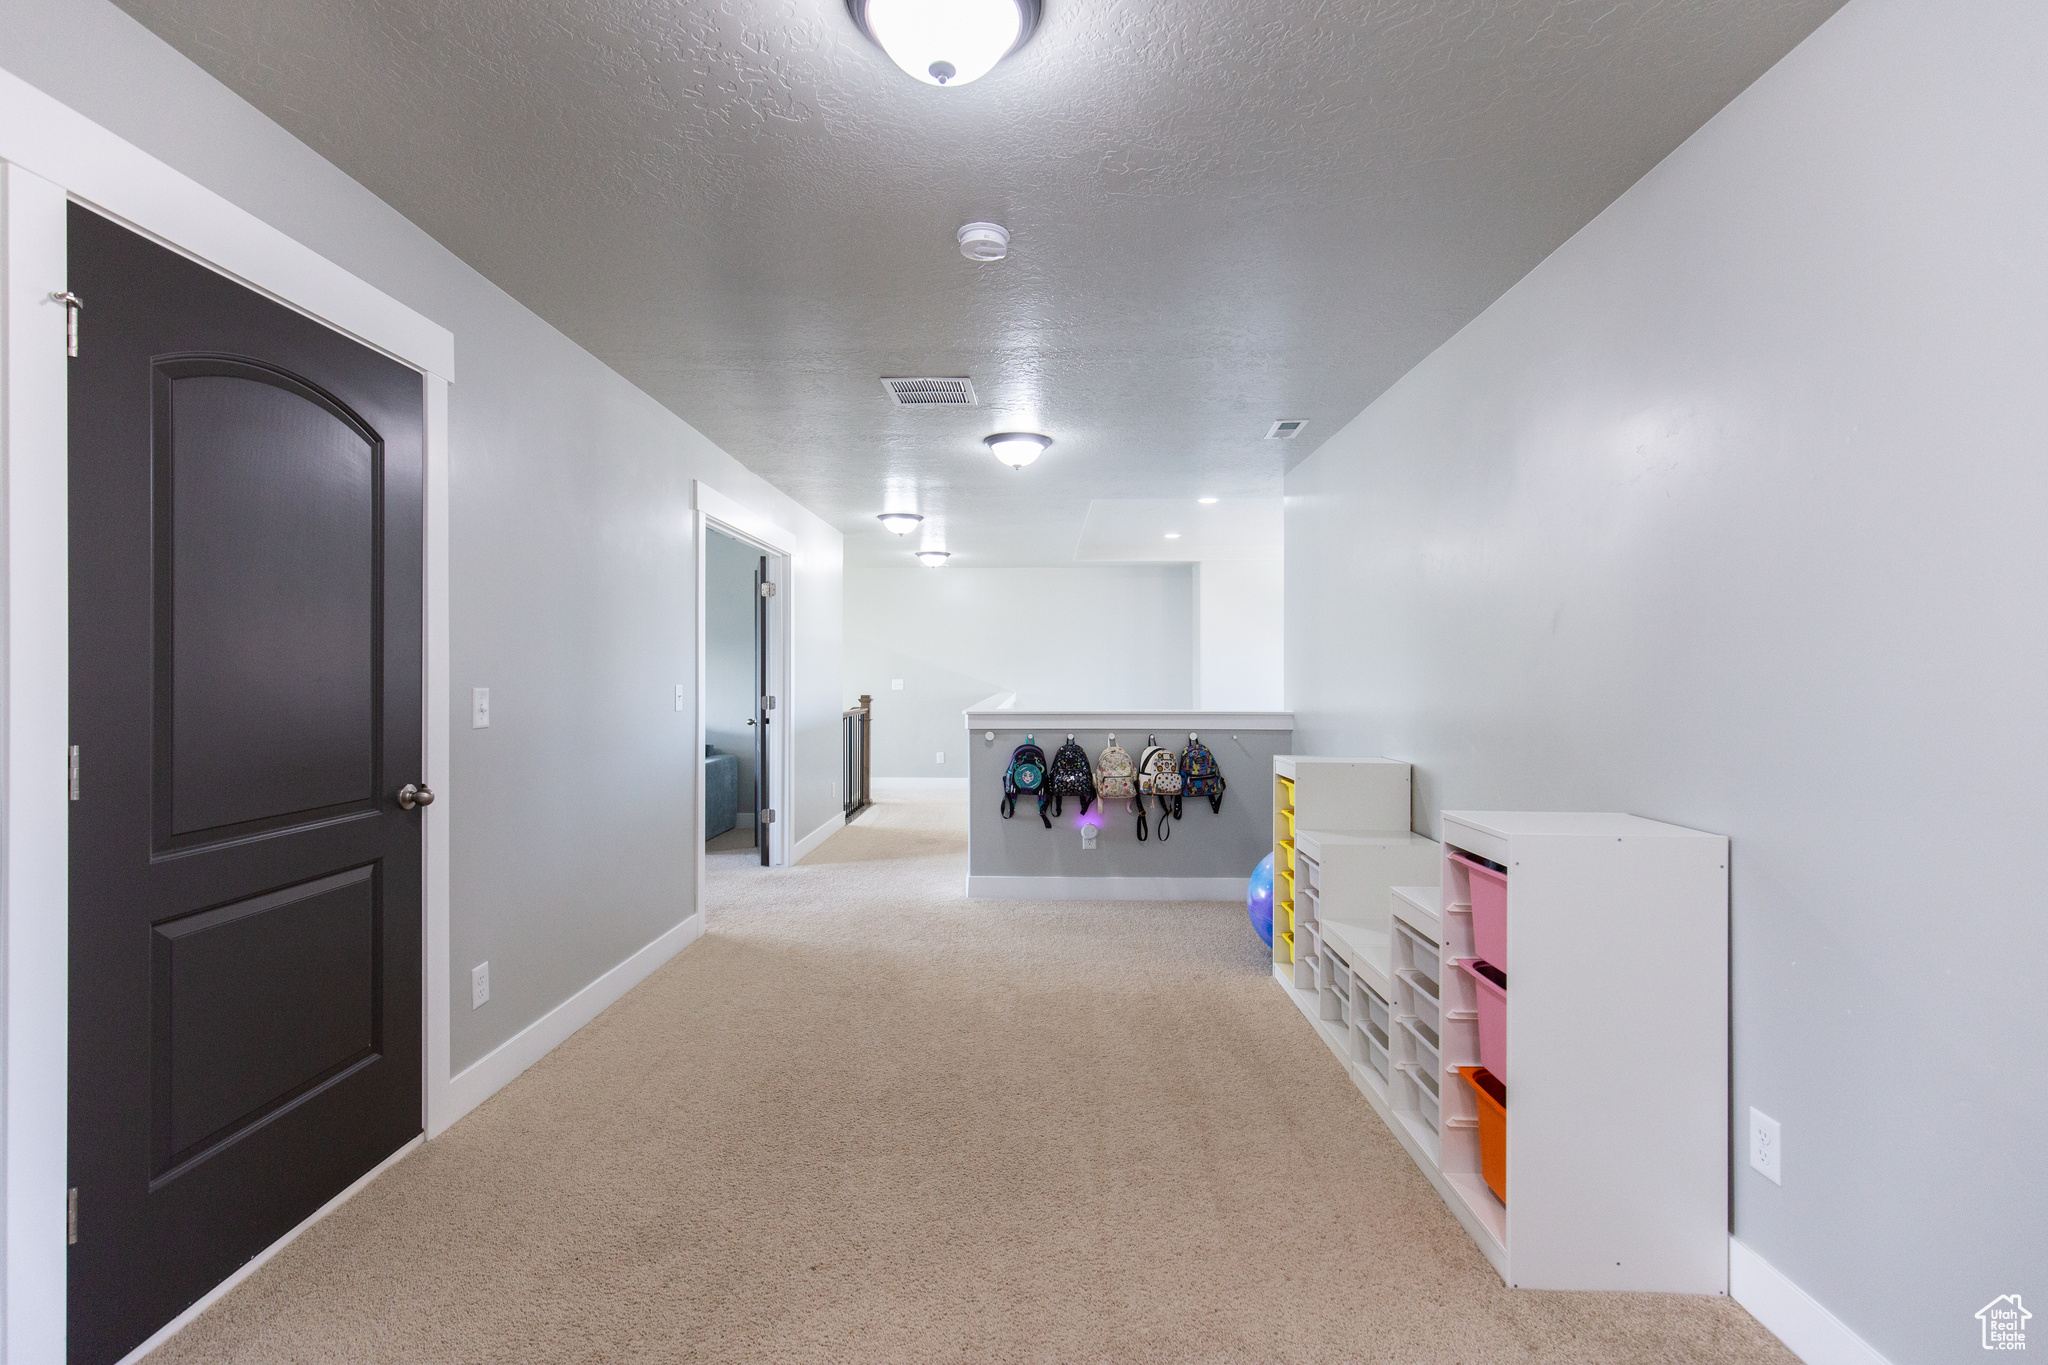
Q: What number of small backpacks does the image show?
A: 5